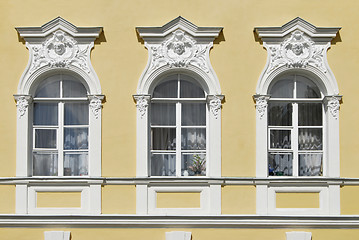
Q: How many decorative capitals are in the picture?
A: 6